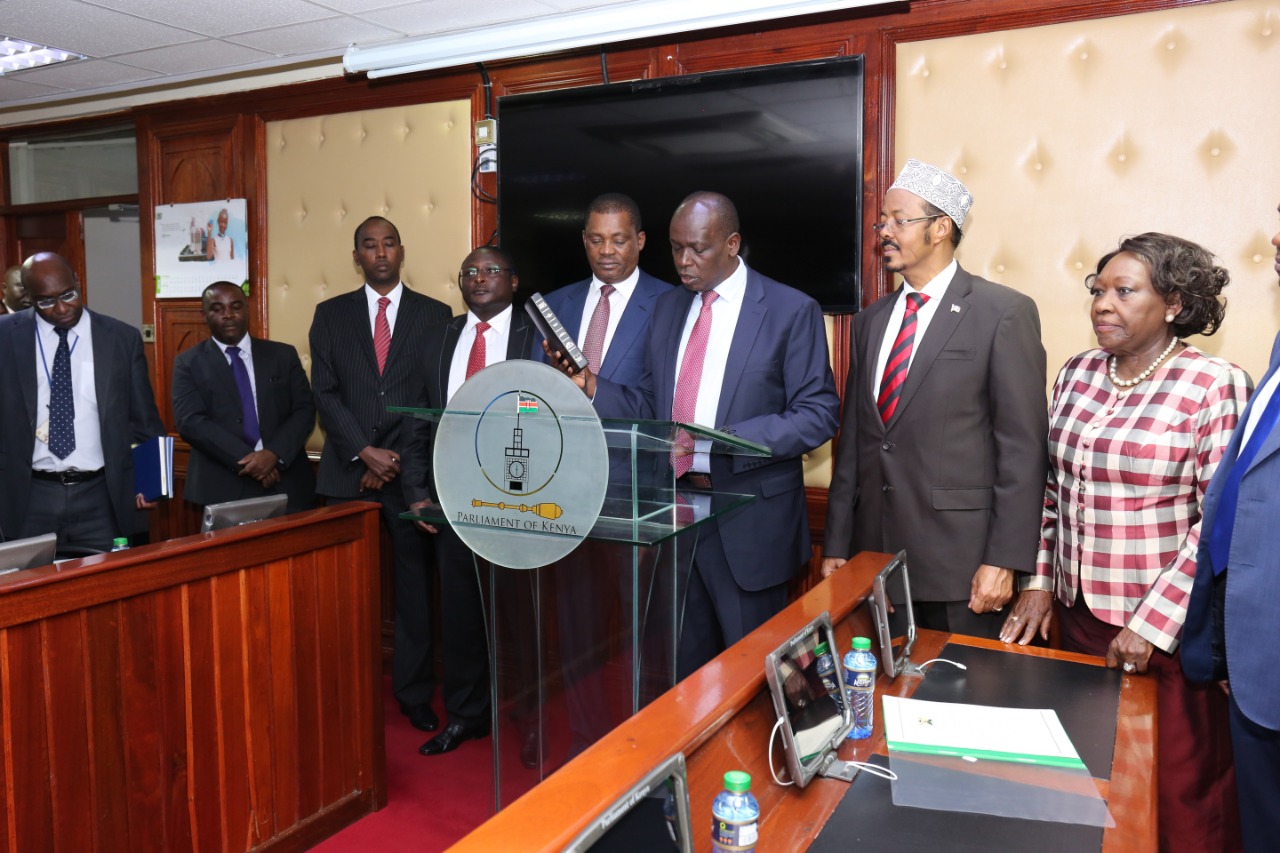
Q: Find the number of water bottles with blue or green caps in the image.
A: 3